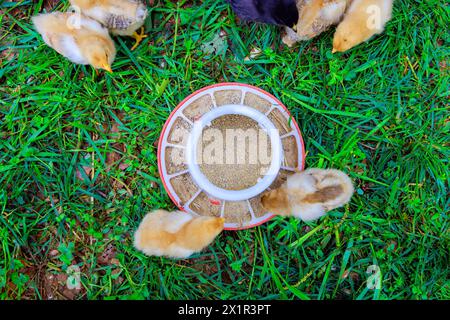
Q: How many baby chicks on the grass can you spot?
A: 7